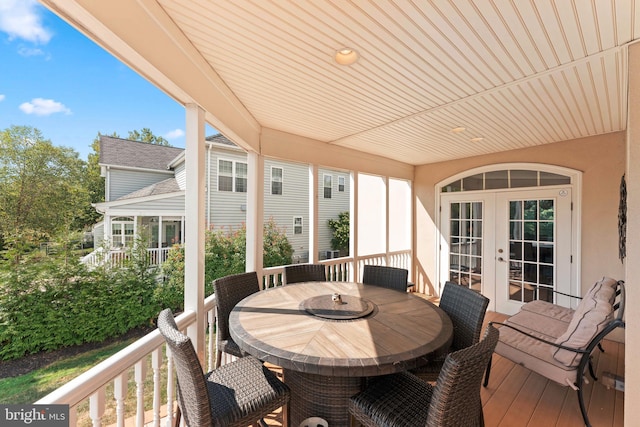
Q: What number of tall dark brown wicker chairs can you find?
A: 6